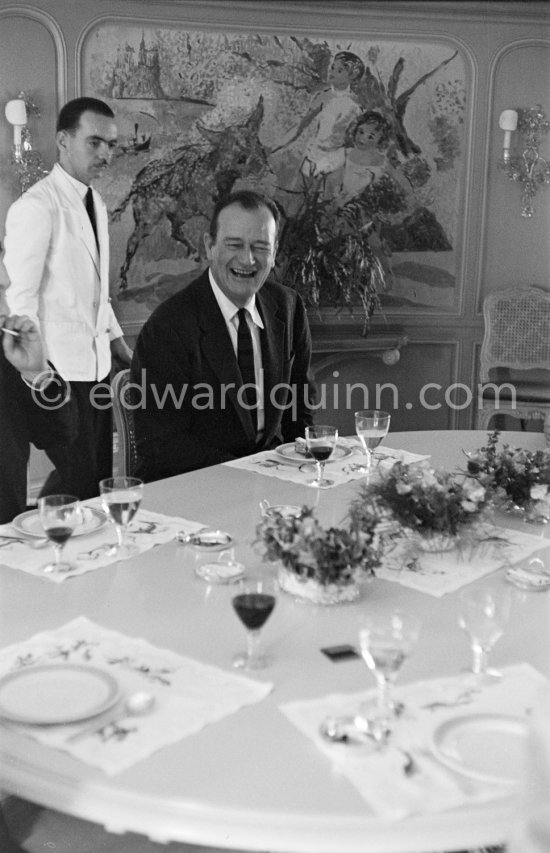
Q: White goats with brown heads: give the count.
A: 0